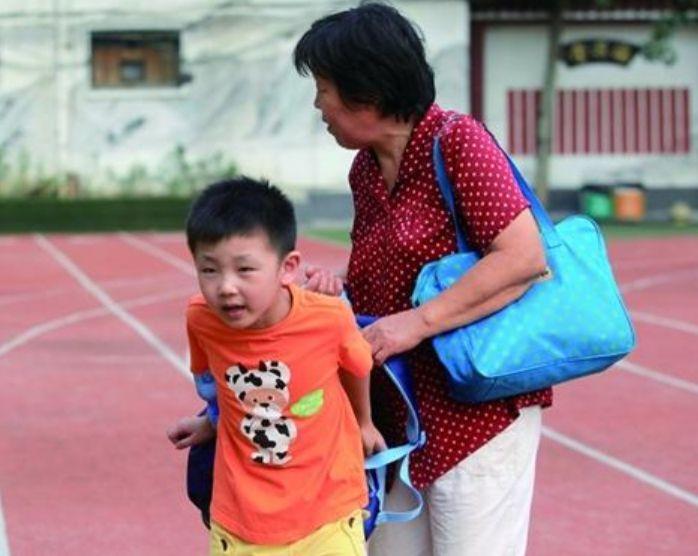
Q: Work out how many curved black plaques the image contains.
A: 1